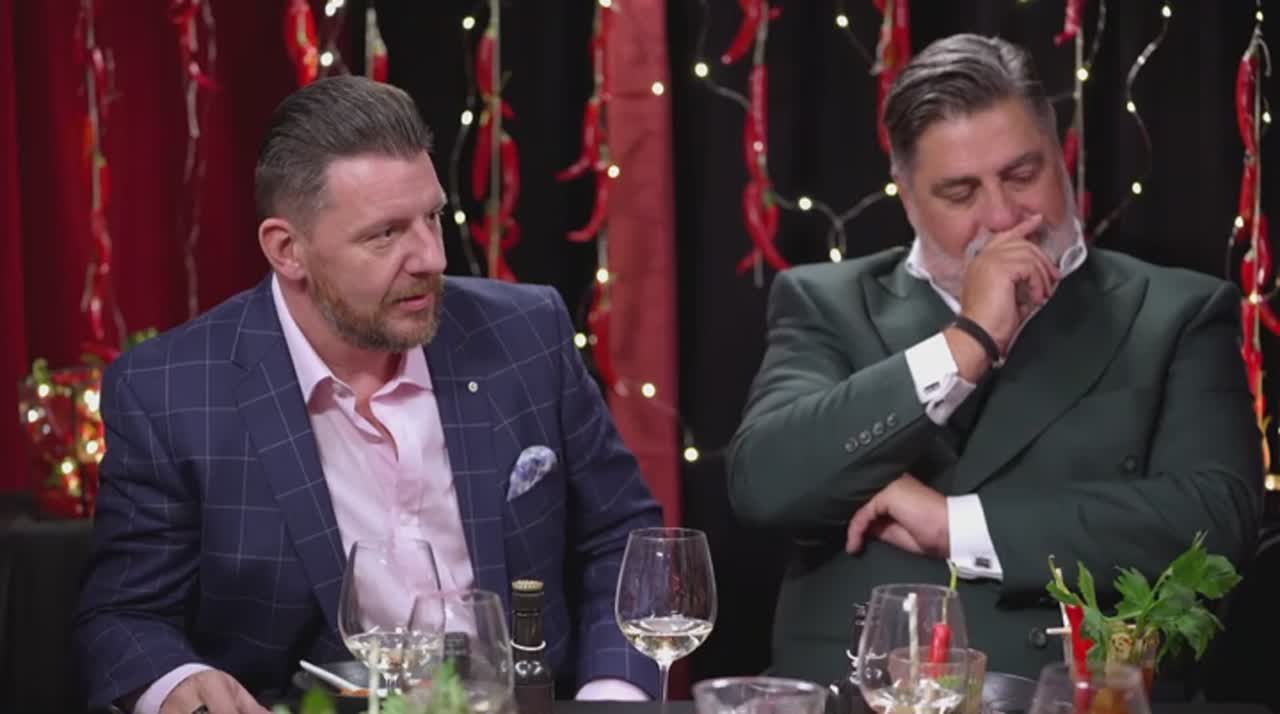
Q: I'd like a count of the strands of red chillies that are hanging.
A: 10